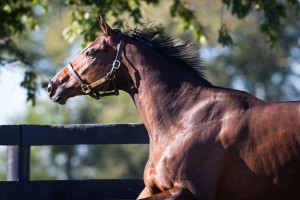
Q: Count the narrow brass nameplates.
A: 1